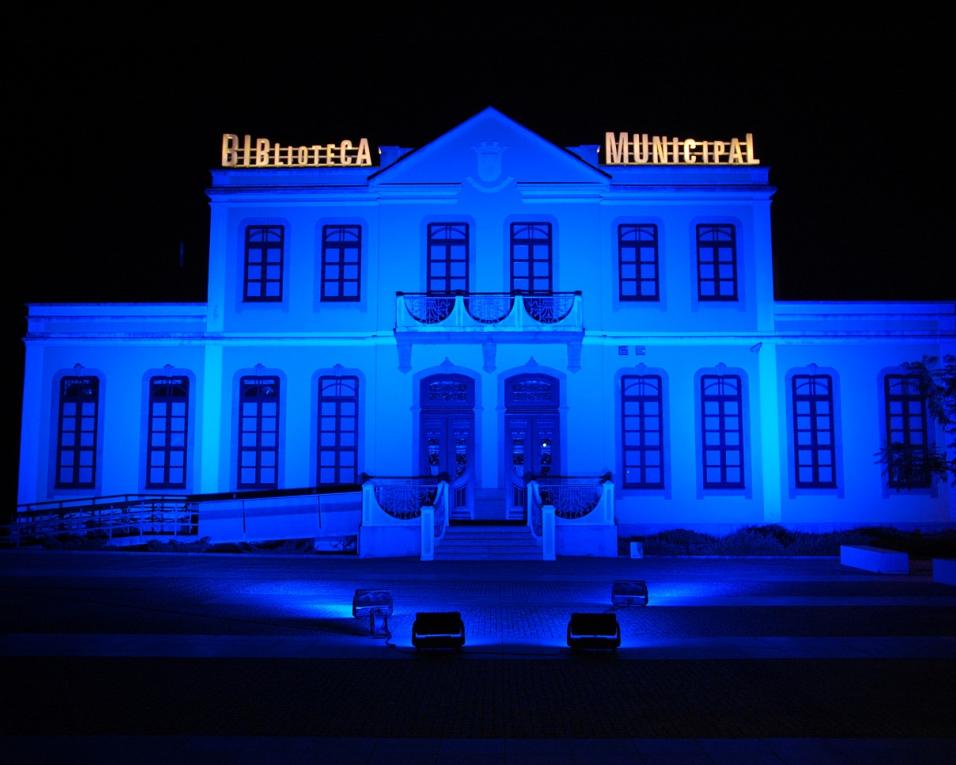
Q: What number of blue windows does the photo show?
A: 14